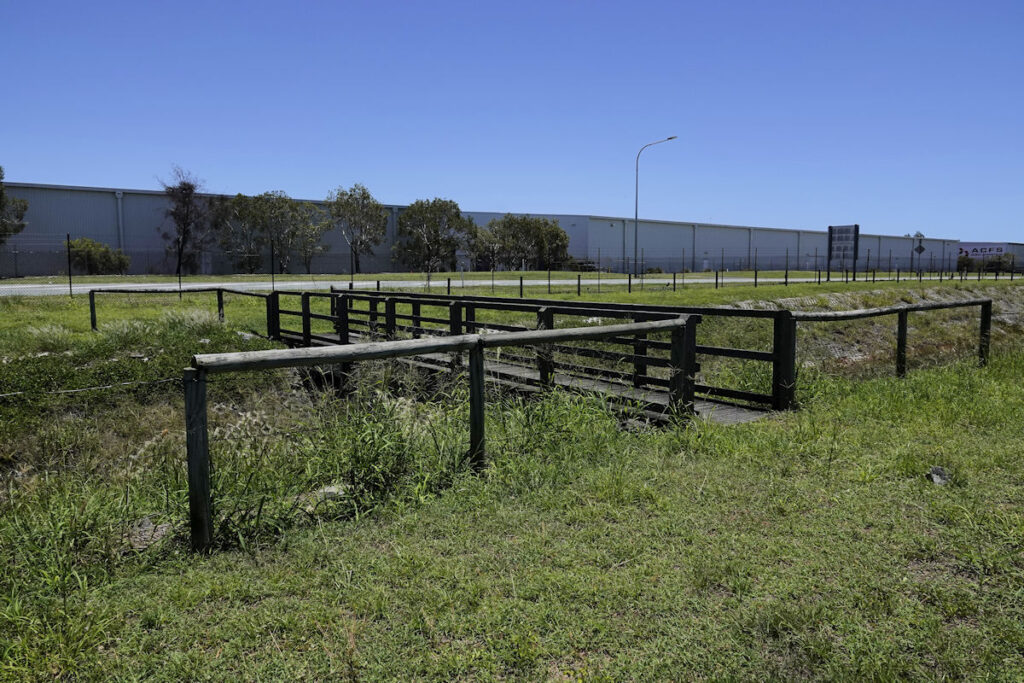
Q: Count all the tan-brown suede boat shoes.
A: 0